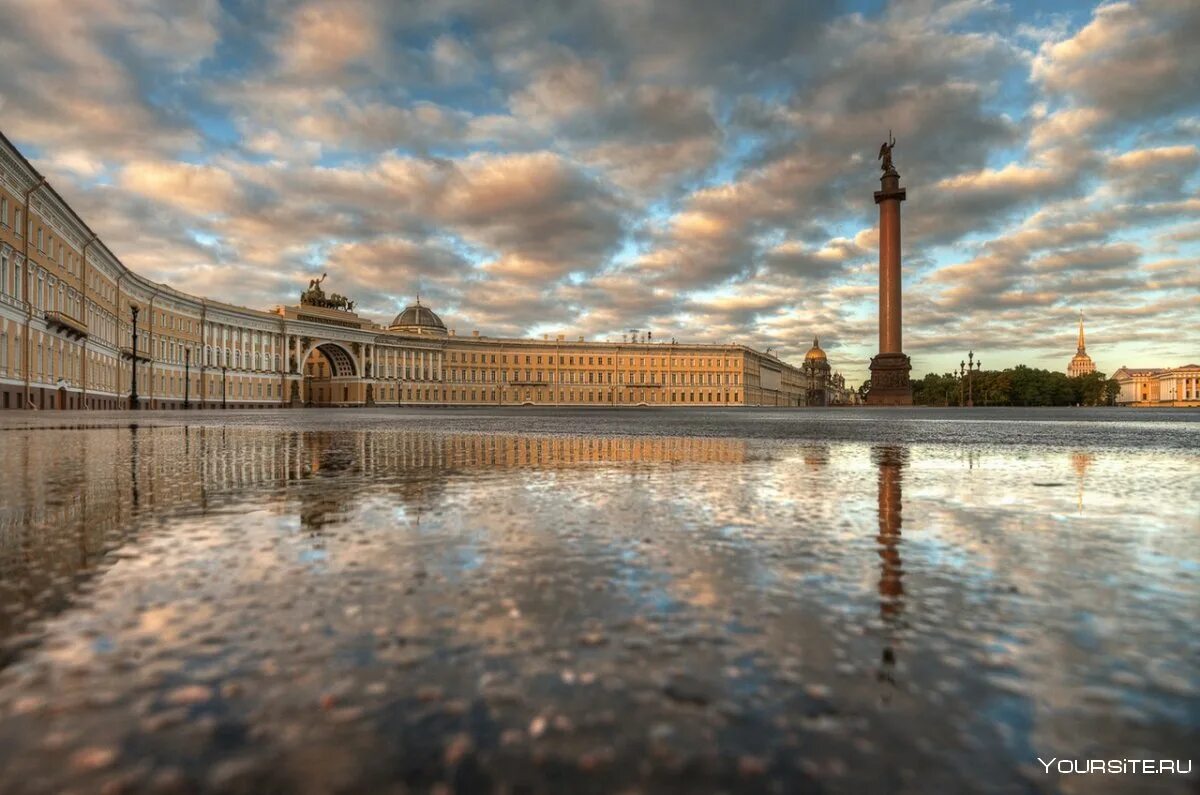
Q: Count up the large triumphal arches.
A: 1